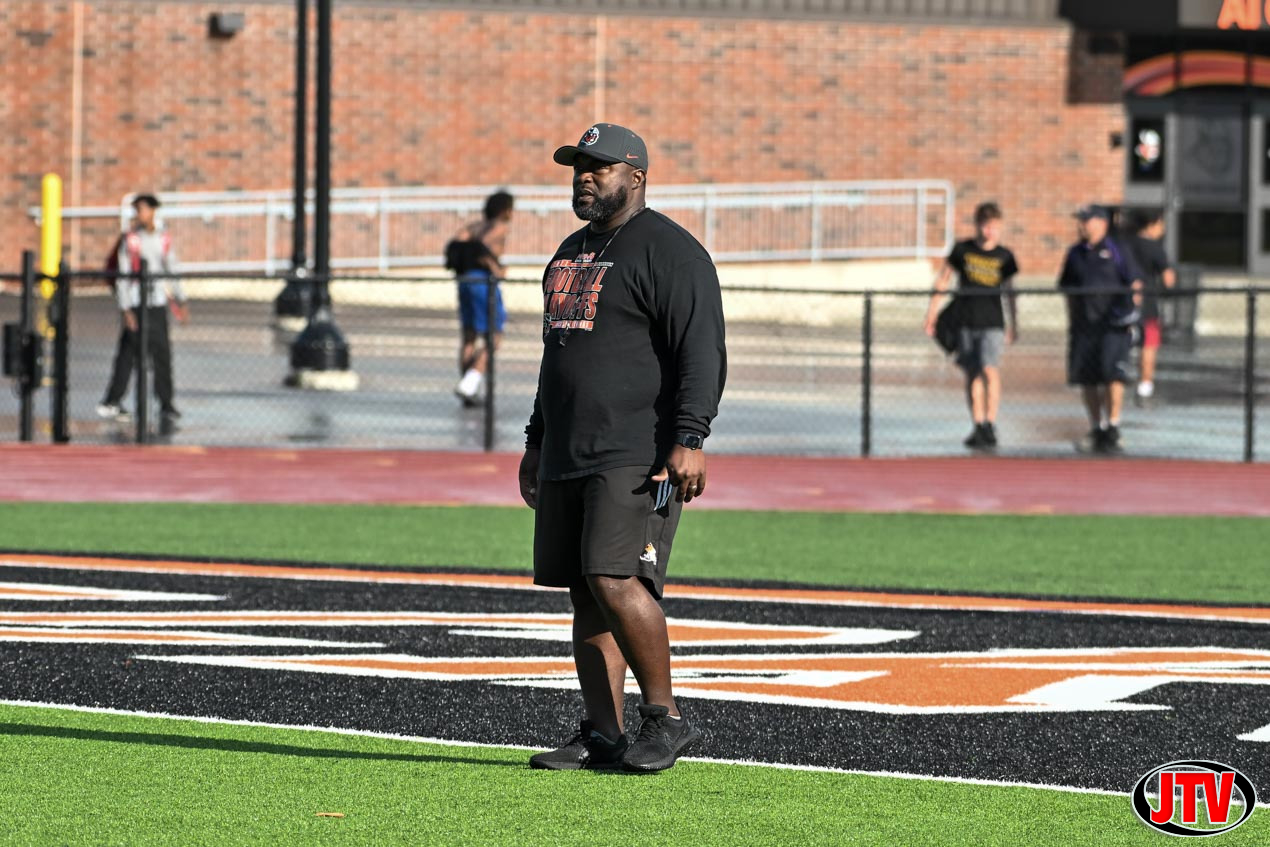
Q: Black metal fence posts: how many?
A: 6